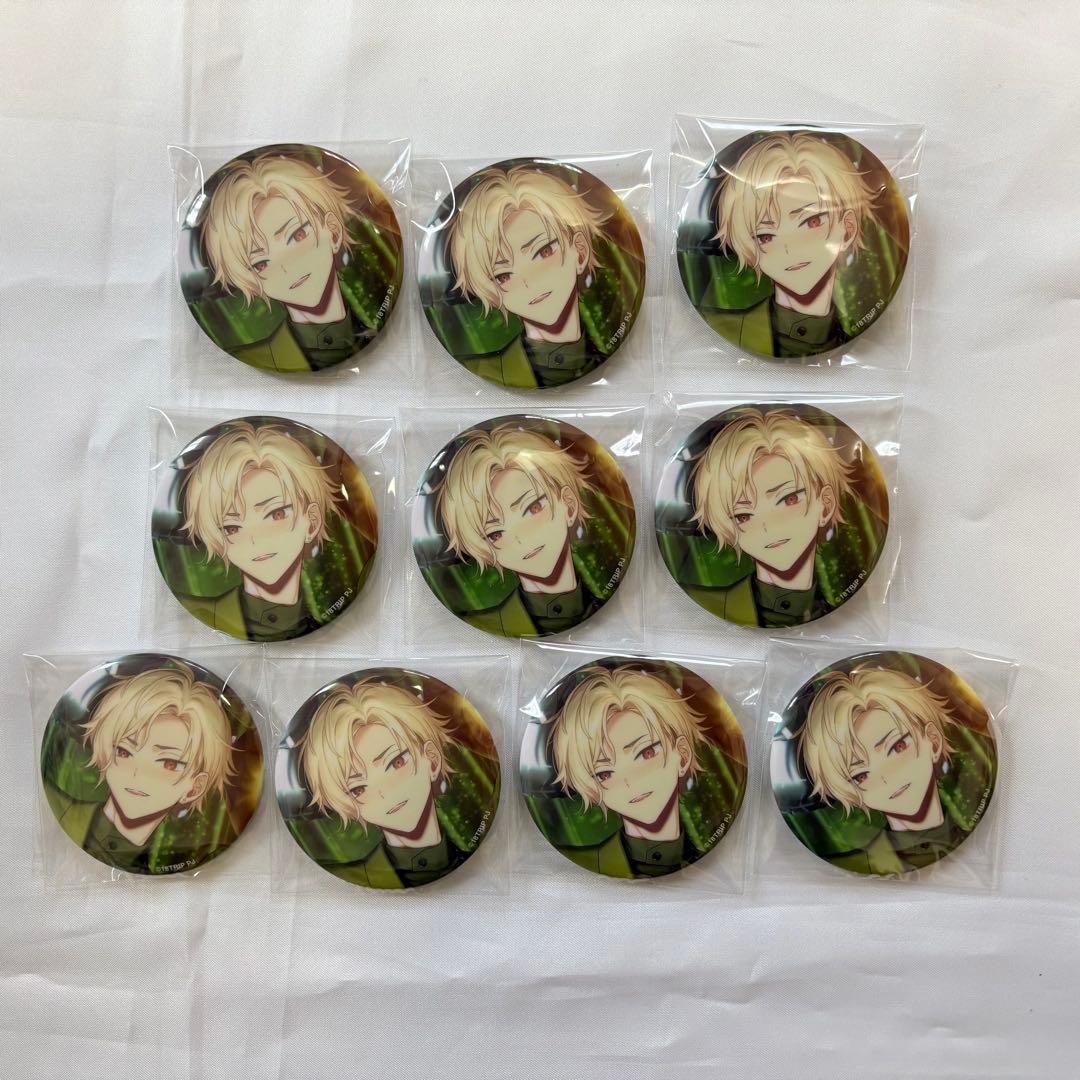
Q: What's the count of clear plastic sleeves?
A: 10